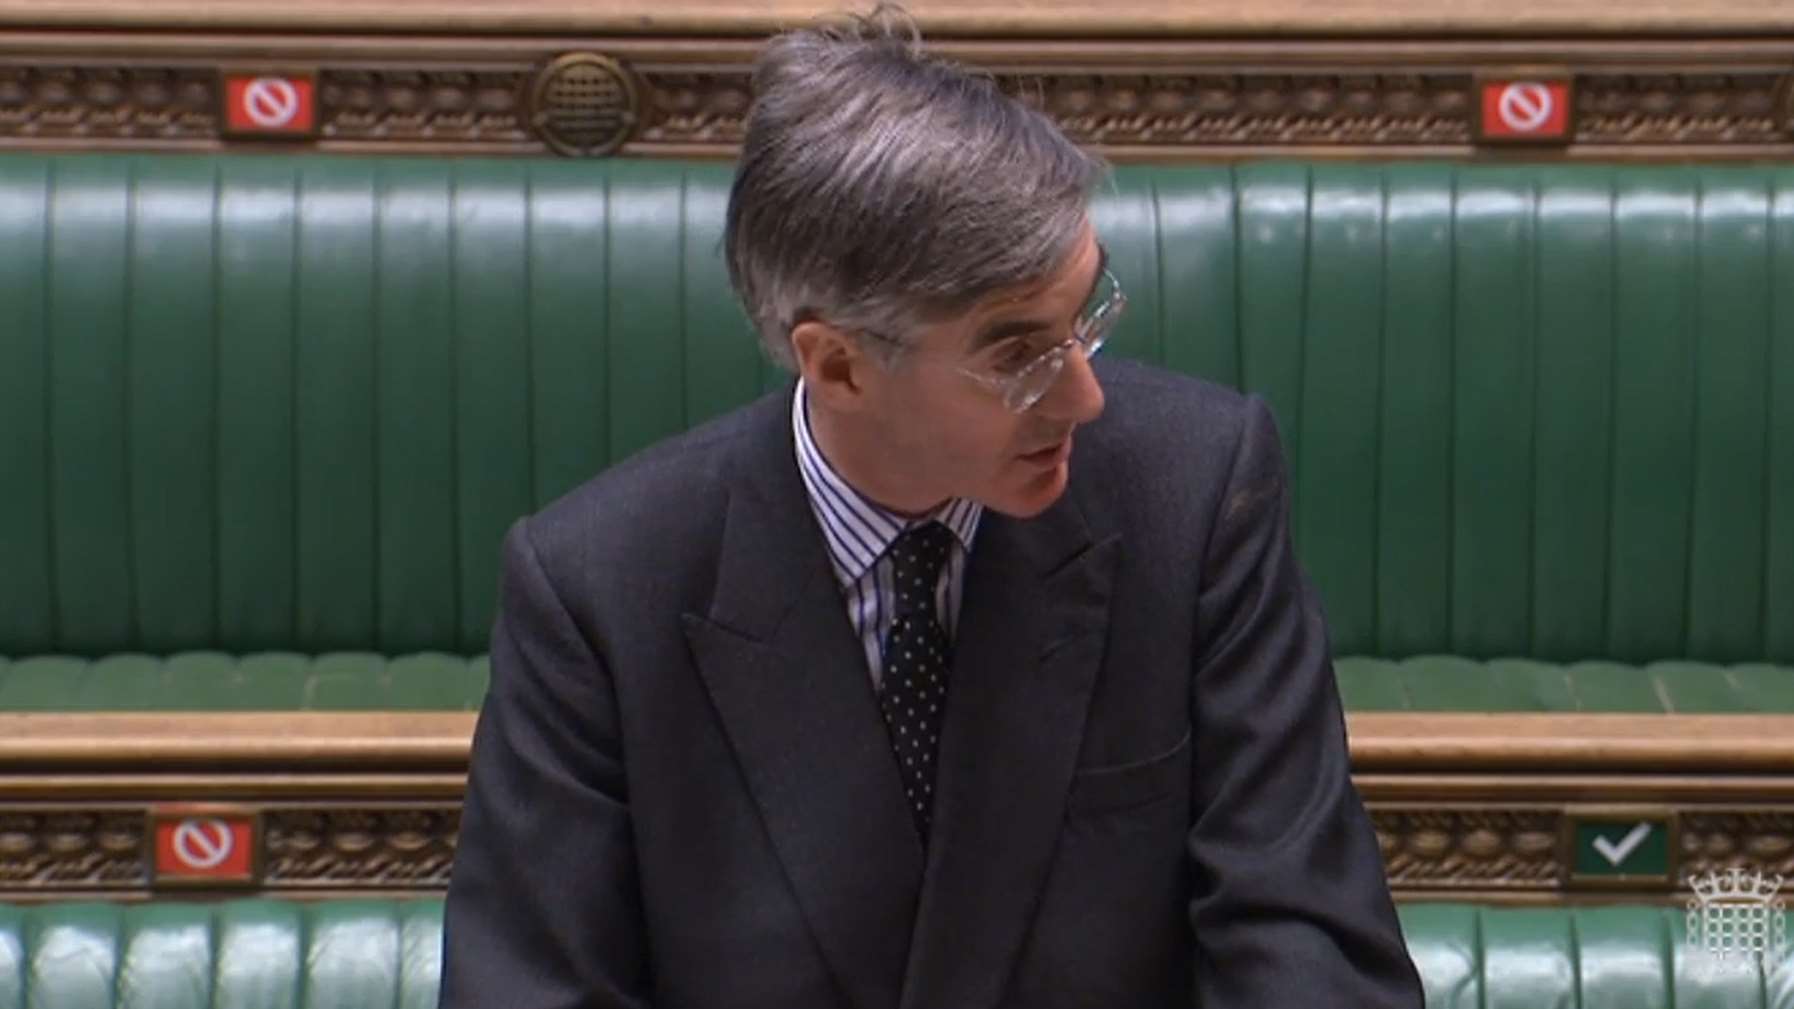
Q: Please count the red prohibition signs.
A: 3